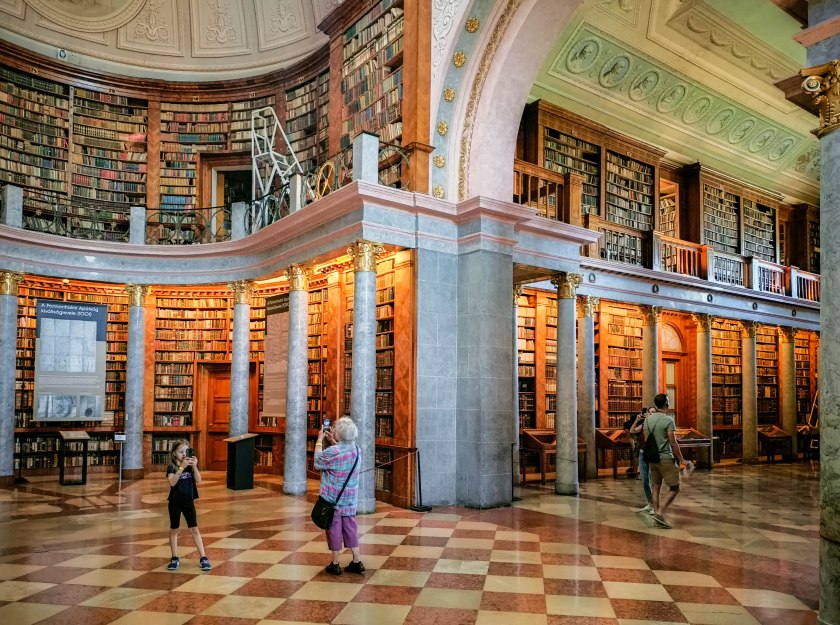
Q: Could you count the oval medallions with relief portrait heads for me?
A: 9